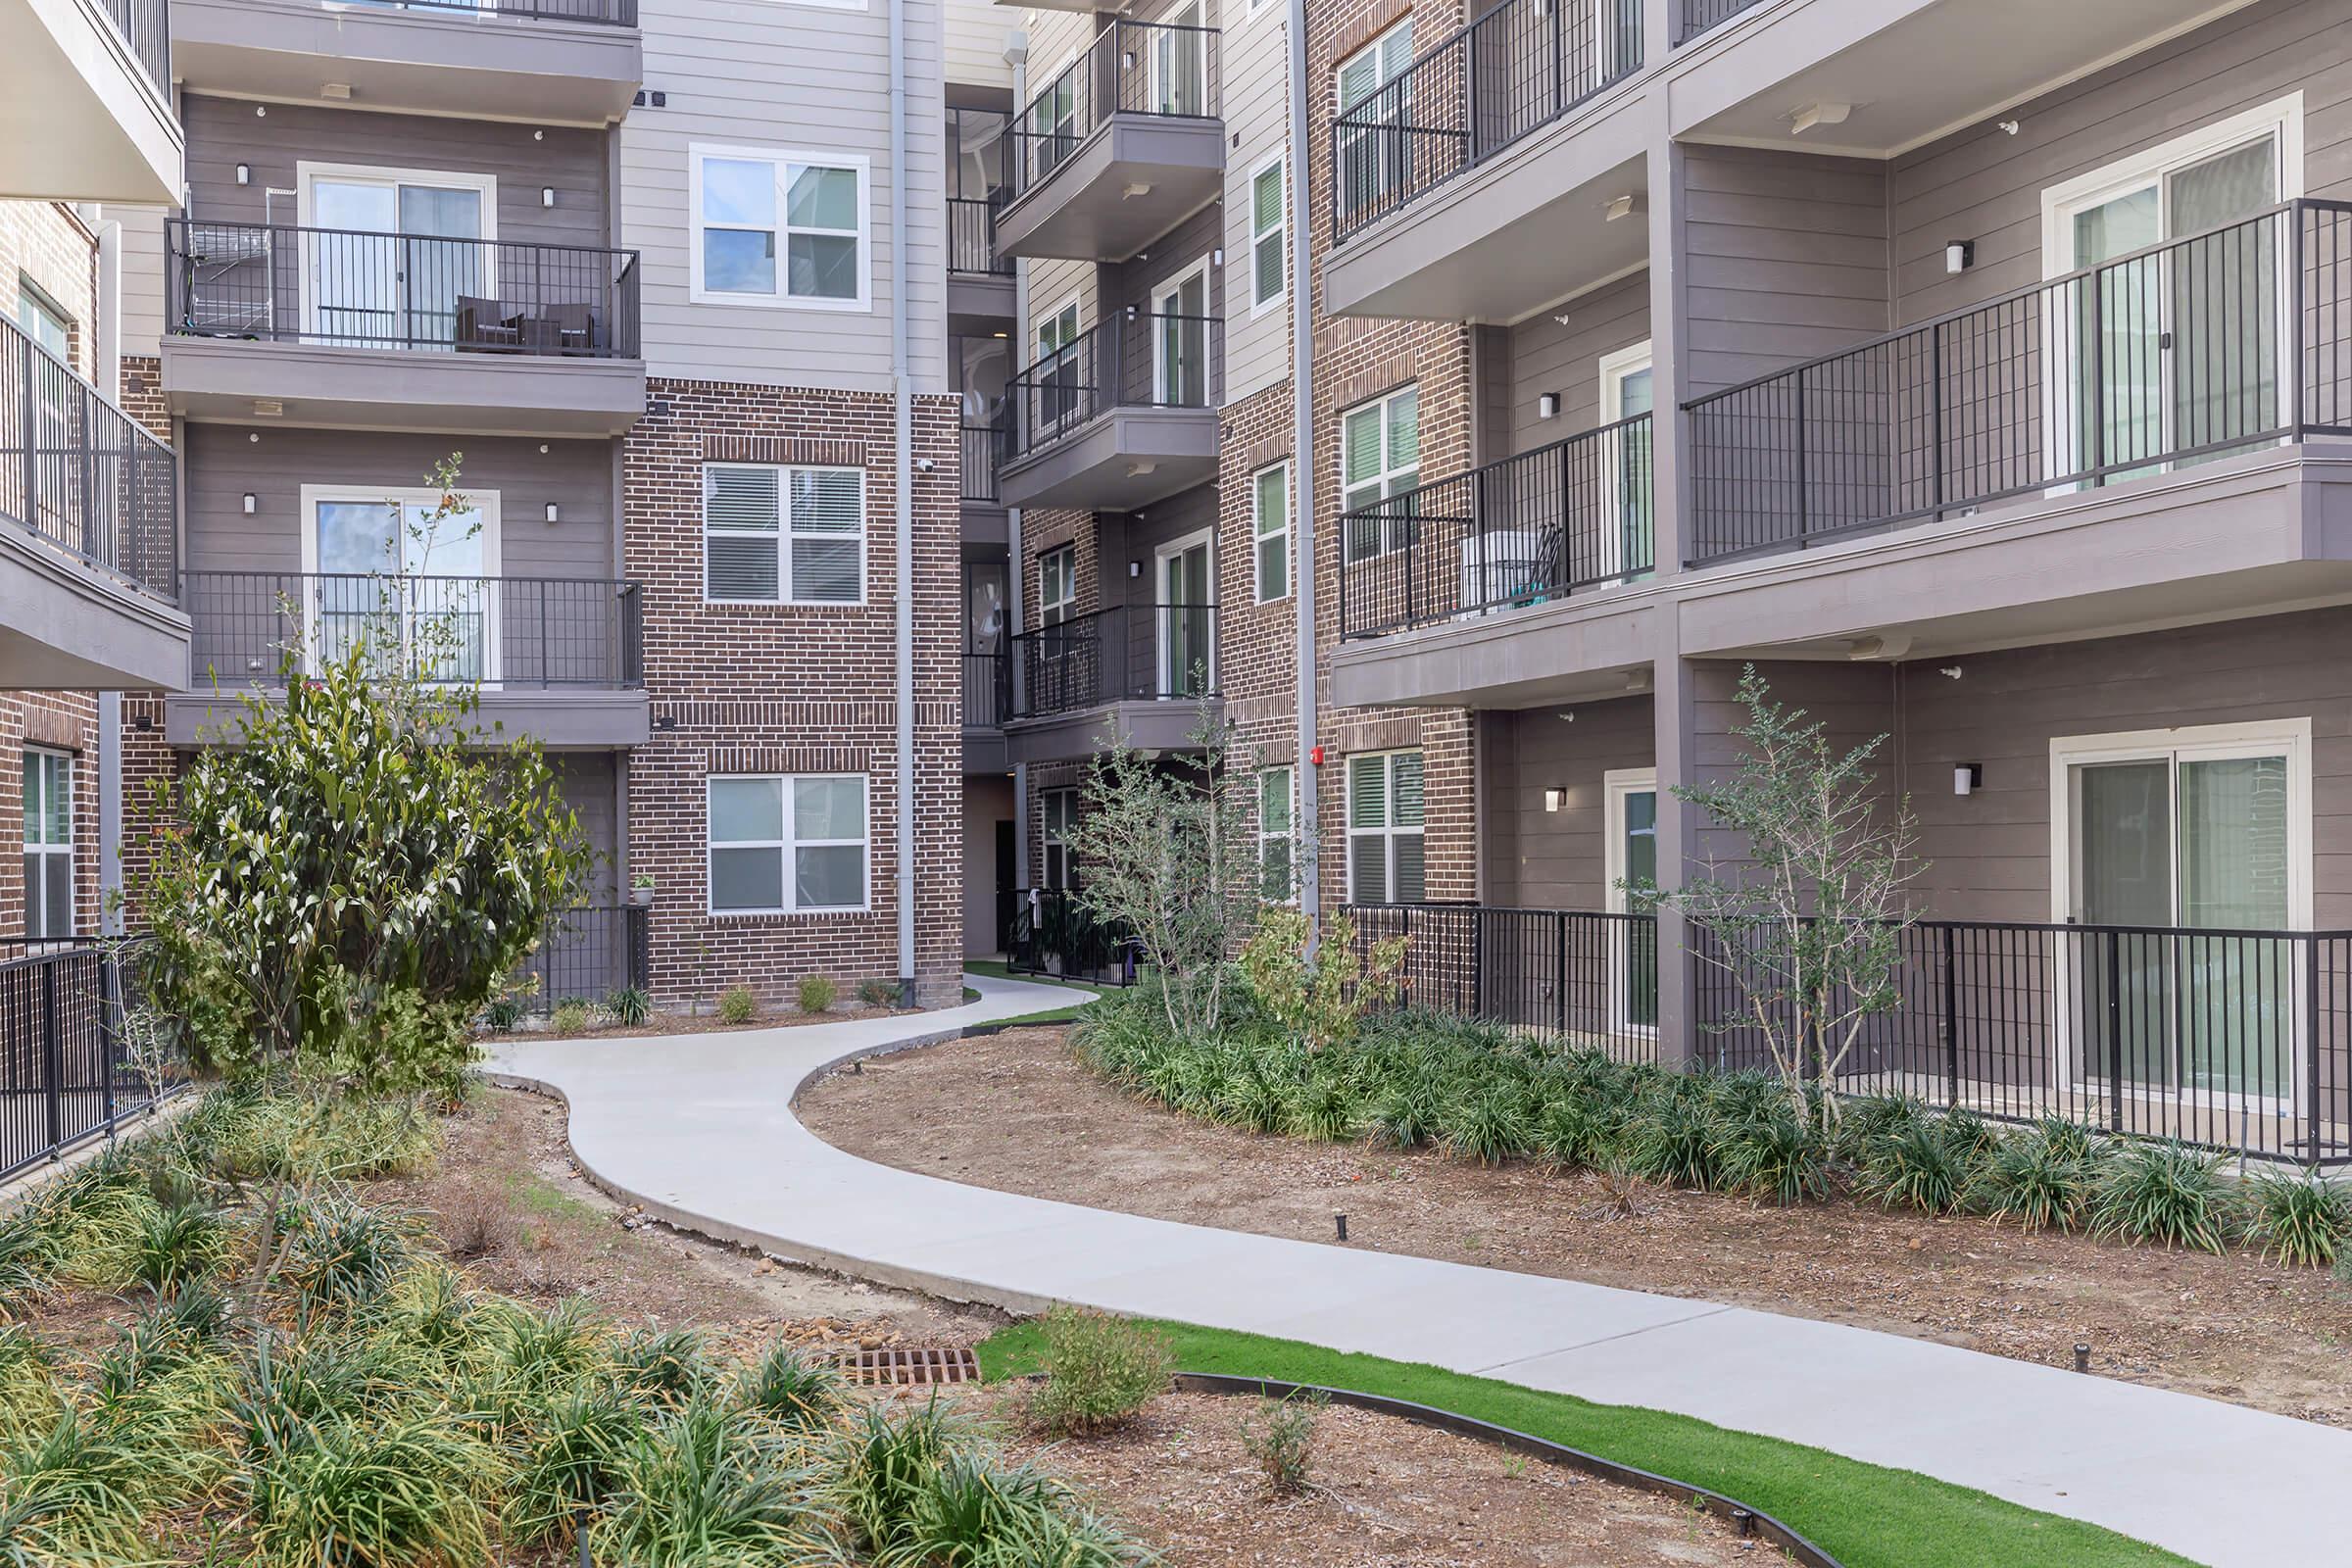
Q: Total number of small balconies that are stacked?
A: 3